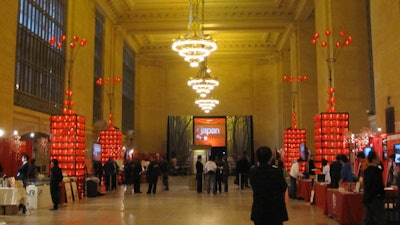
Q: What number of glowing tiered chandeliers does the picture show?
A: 3